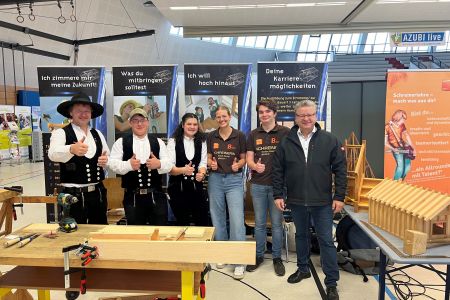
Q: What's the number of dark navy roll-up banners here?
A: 4